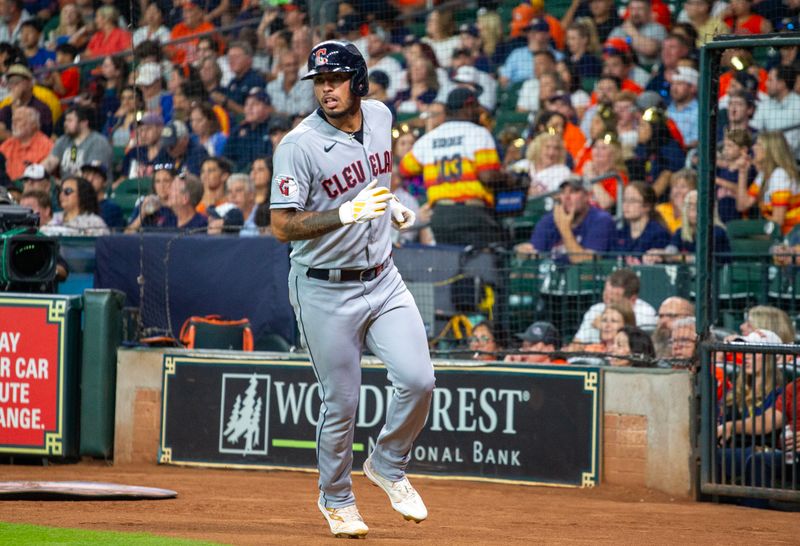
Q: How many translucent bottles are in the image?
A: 1